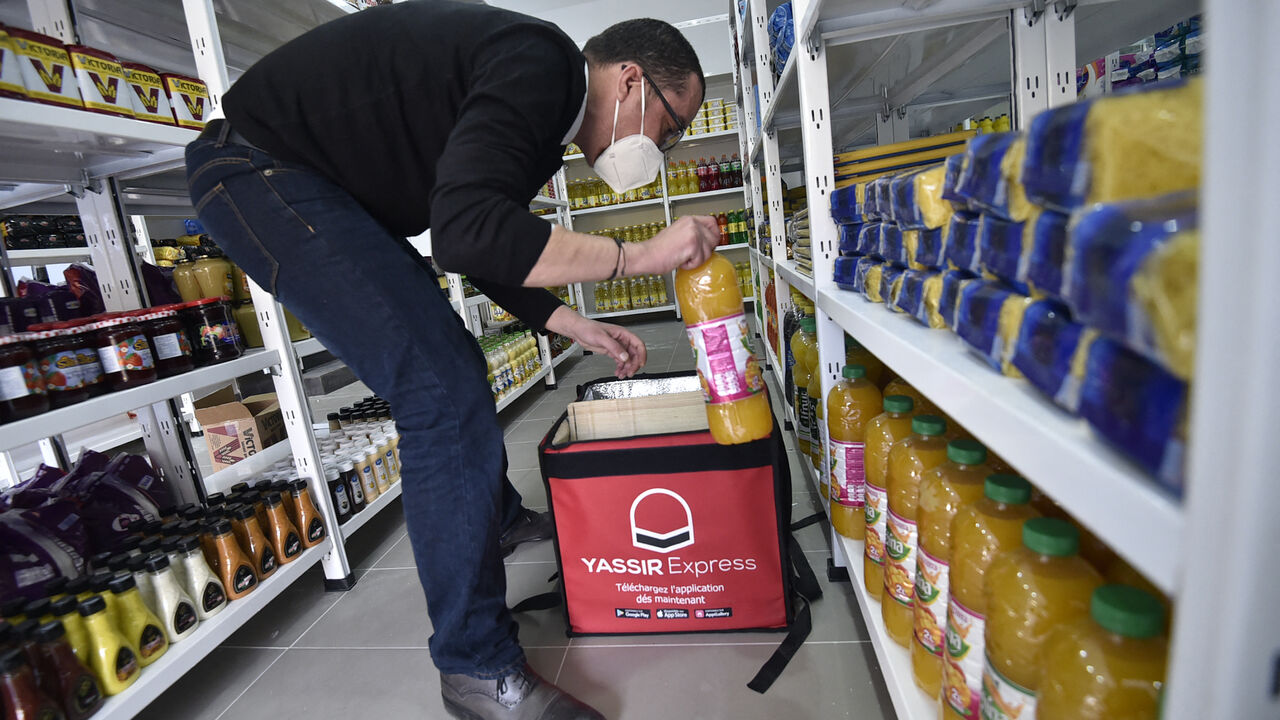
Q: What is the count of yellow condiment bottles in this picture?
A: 8